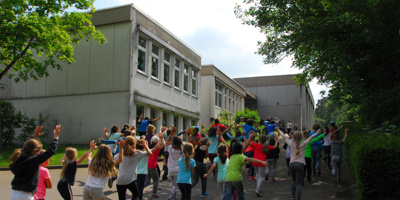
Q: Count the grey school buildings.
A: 3